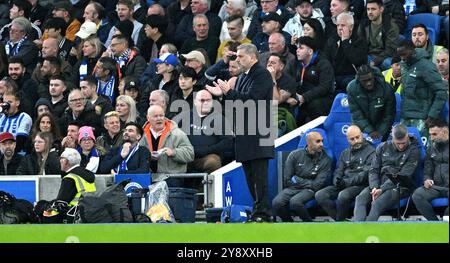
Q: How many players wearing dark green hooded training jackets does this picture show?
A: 2